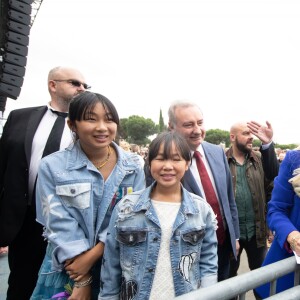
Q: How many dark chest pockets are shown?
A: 2